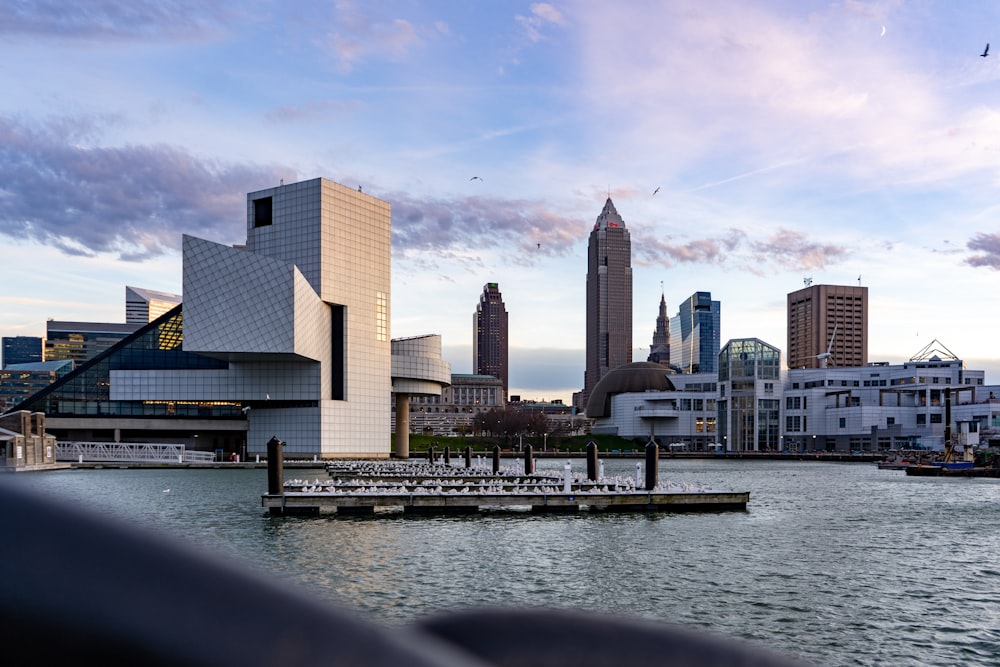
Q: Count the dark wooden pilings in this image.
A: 8